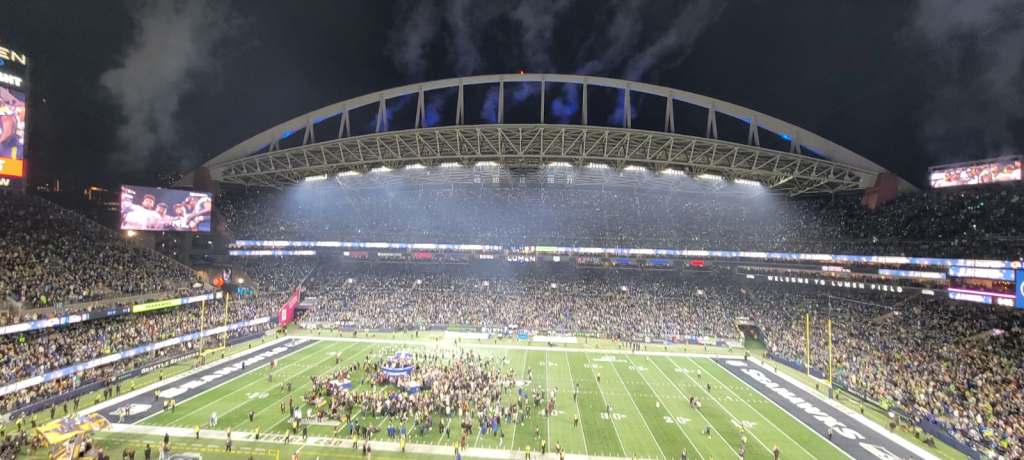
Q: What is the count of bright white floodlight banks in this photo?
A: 12